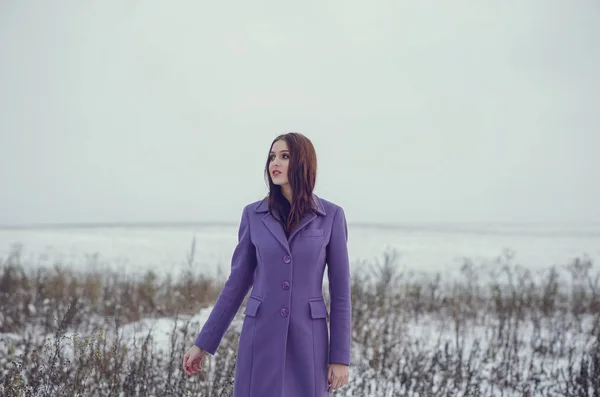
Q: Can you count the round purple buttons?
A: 3